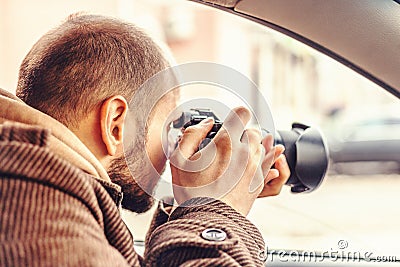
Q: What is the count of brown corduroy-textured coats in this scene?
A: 1